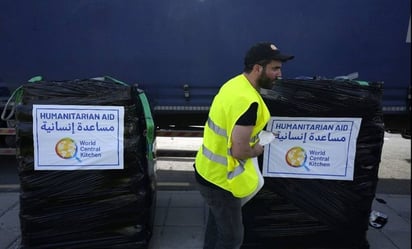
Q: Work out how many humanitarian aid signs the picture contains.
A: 2